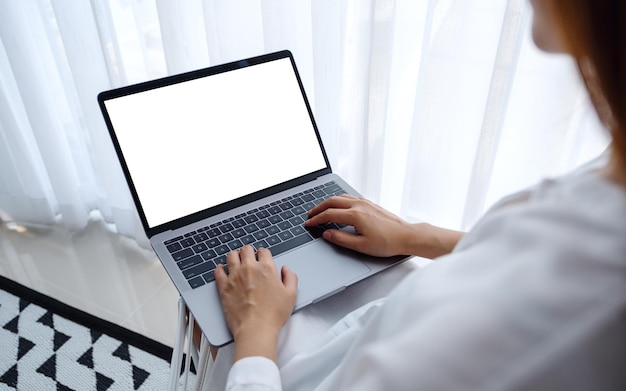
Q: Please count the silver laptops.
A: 1